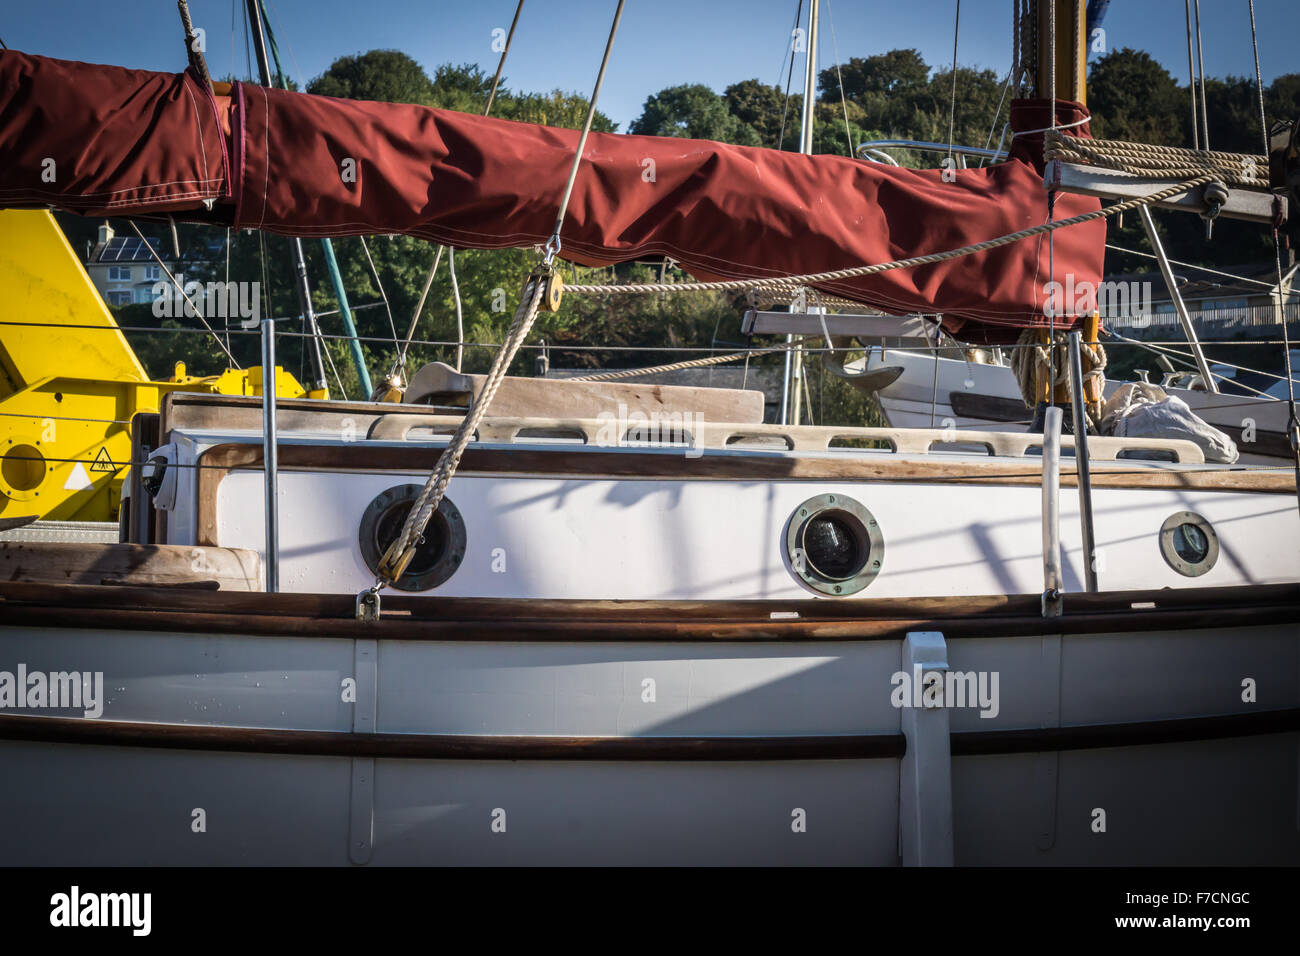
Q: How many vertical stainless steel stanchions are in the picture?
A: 2